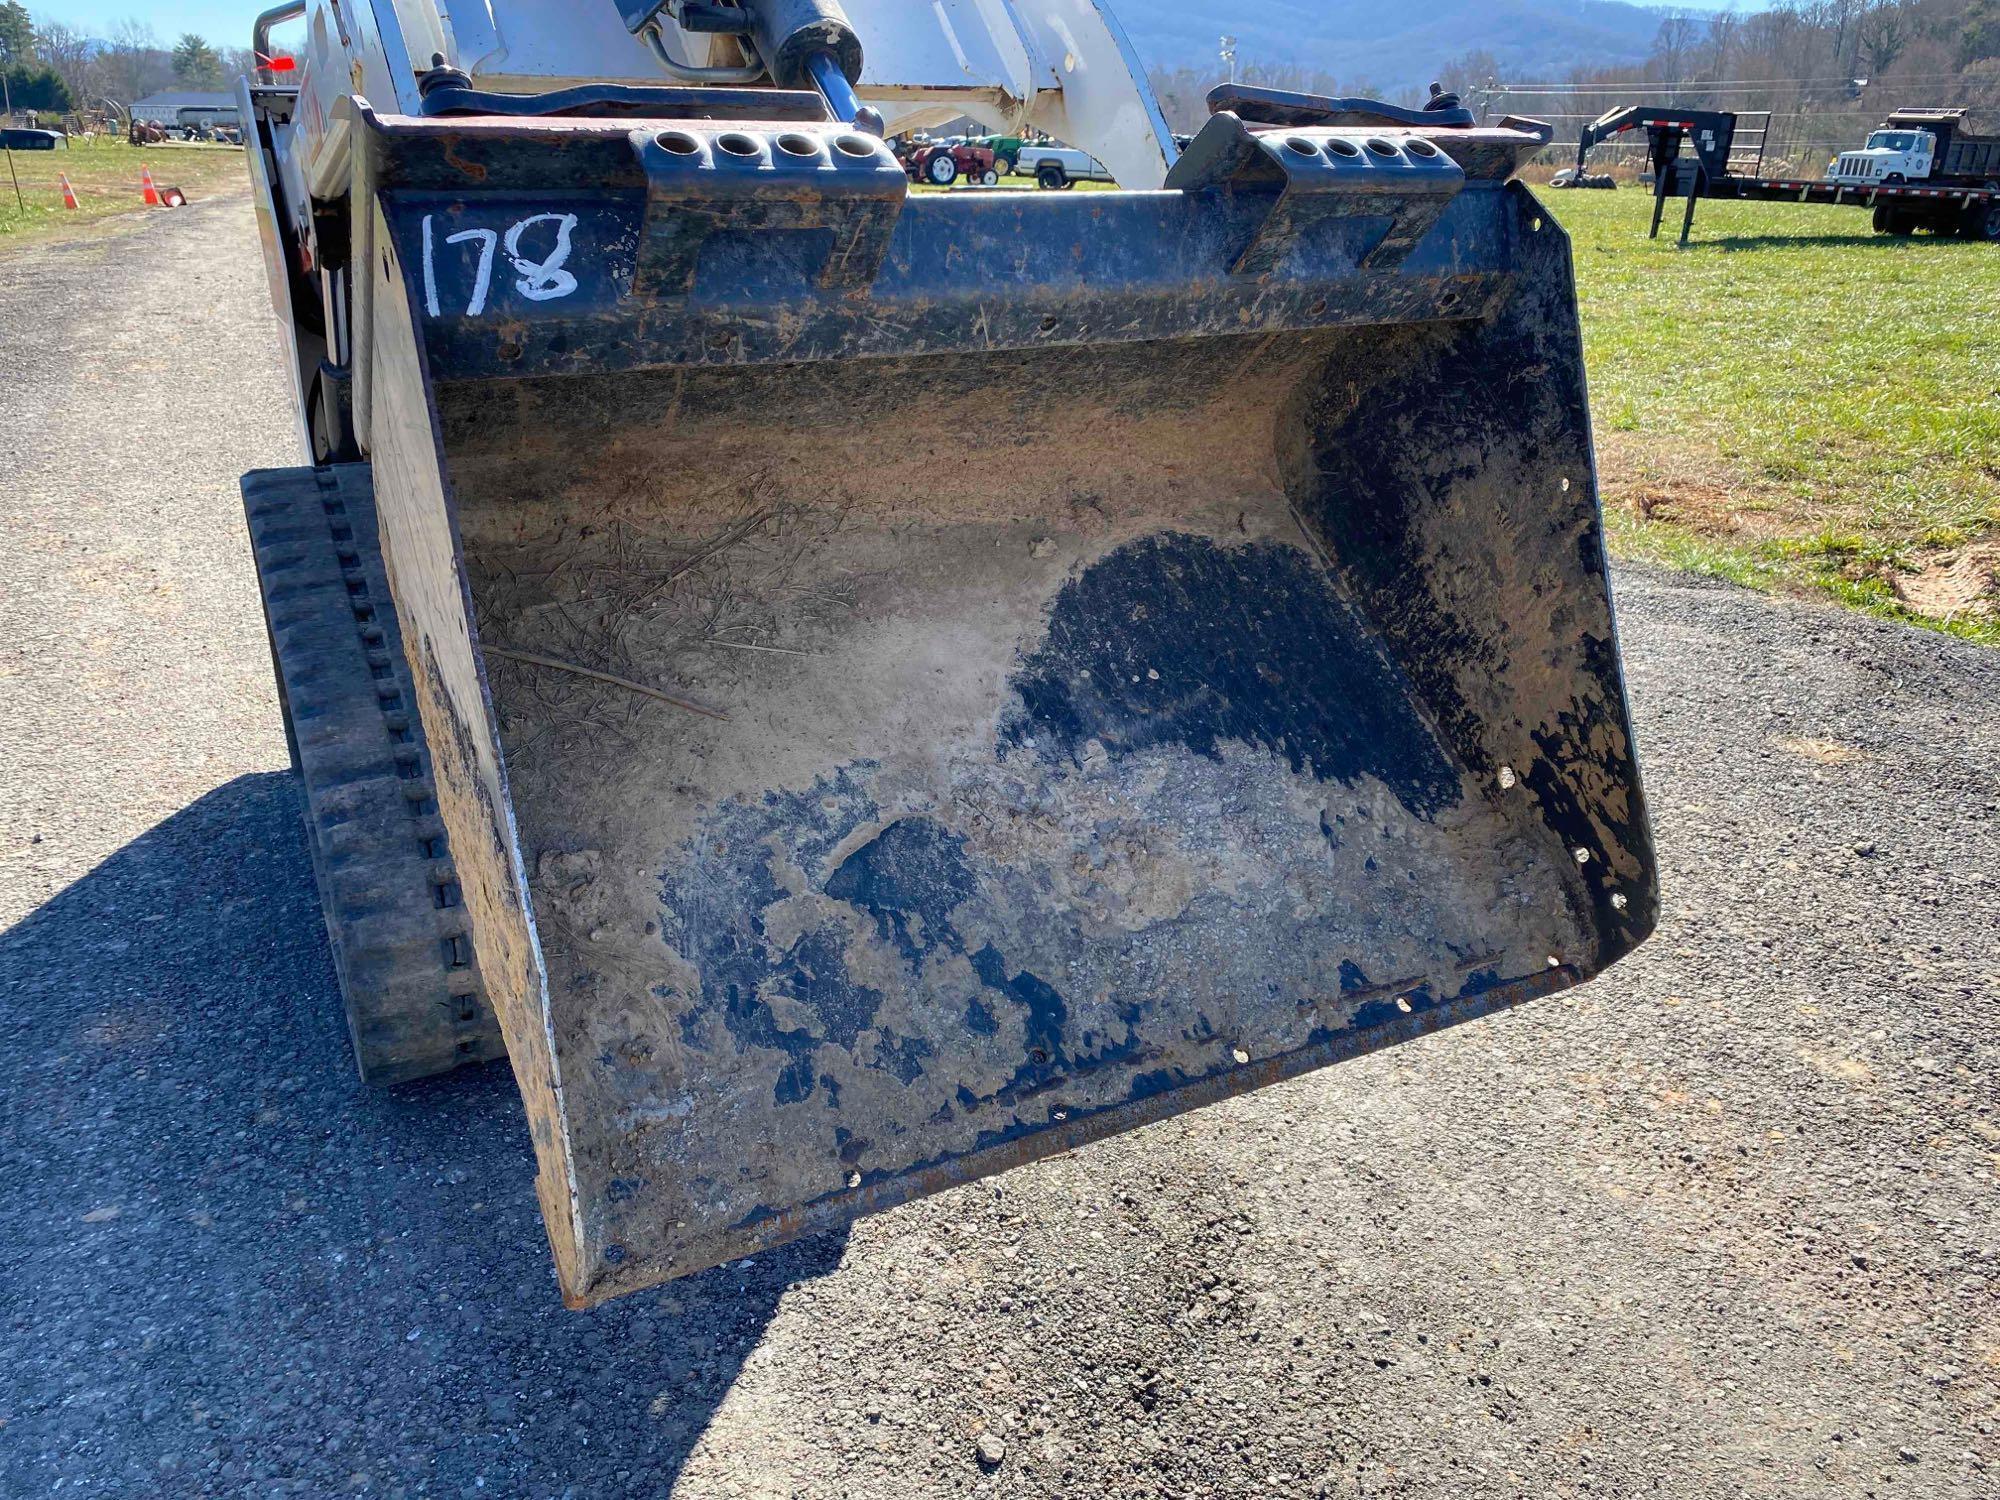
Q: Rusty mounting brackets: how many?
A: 2